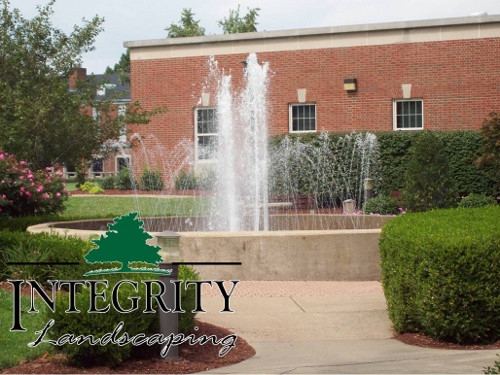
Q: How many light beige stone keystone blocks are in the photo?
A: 3